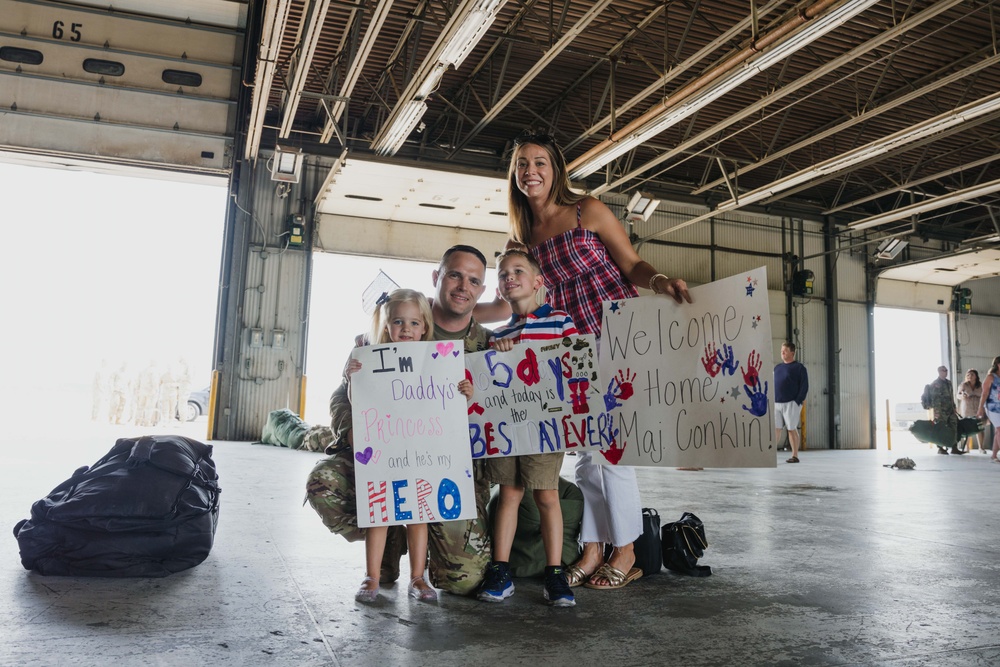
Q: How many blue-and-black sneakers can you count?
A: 2